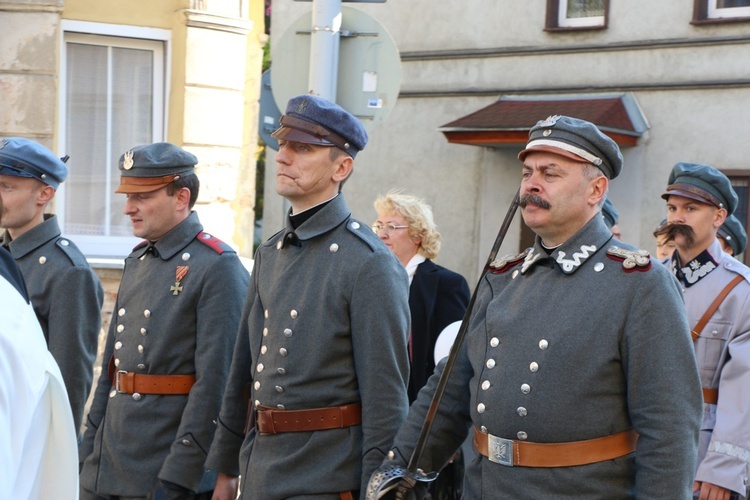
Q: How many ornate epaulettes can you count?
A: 2